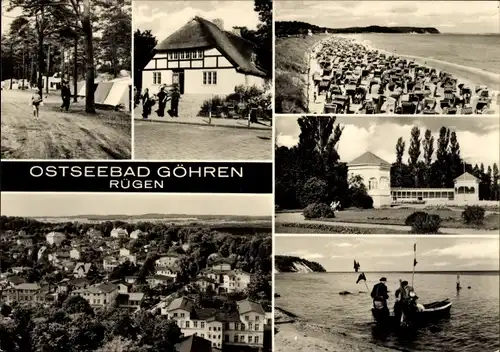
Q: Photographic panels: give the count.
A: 6